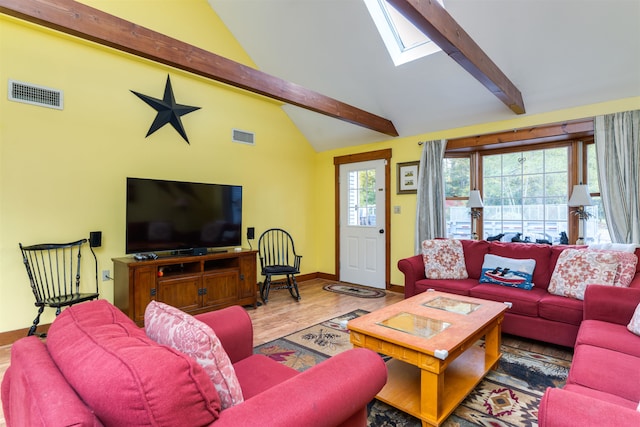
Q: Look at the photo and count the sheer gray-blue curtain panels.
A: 2